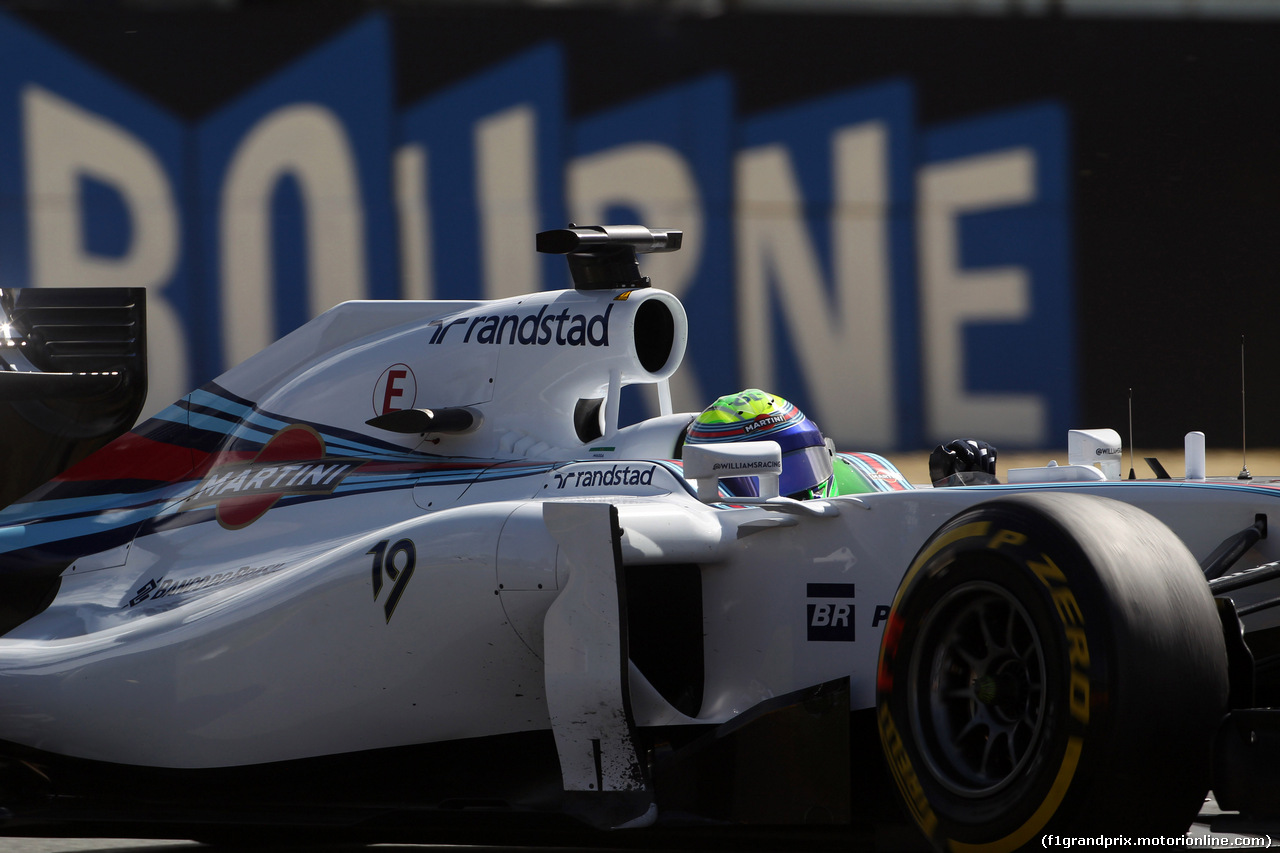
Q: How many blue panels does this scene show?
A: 6